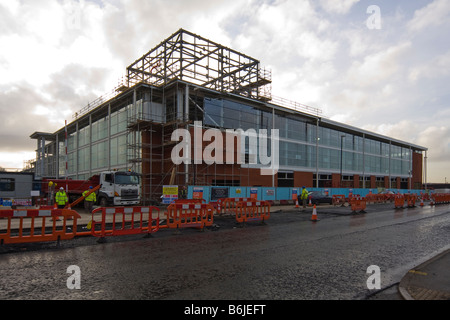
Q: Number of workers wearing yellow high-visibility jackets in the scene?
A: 3